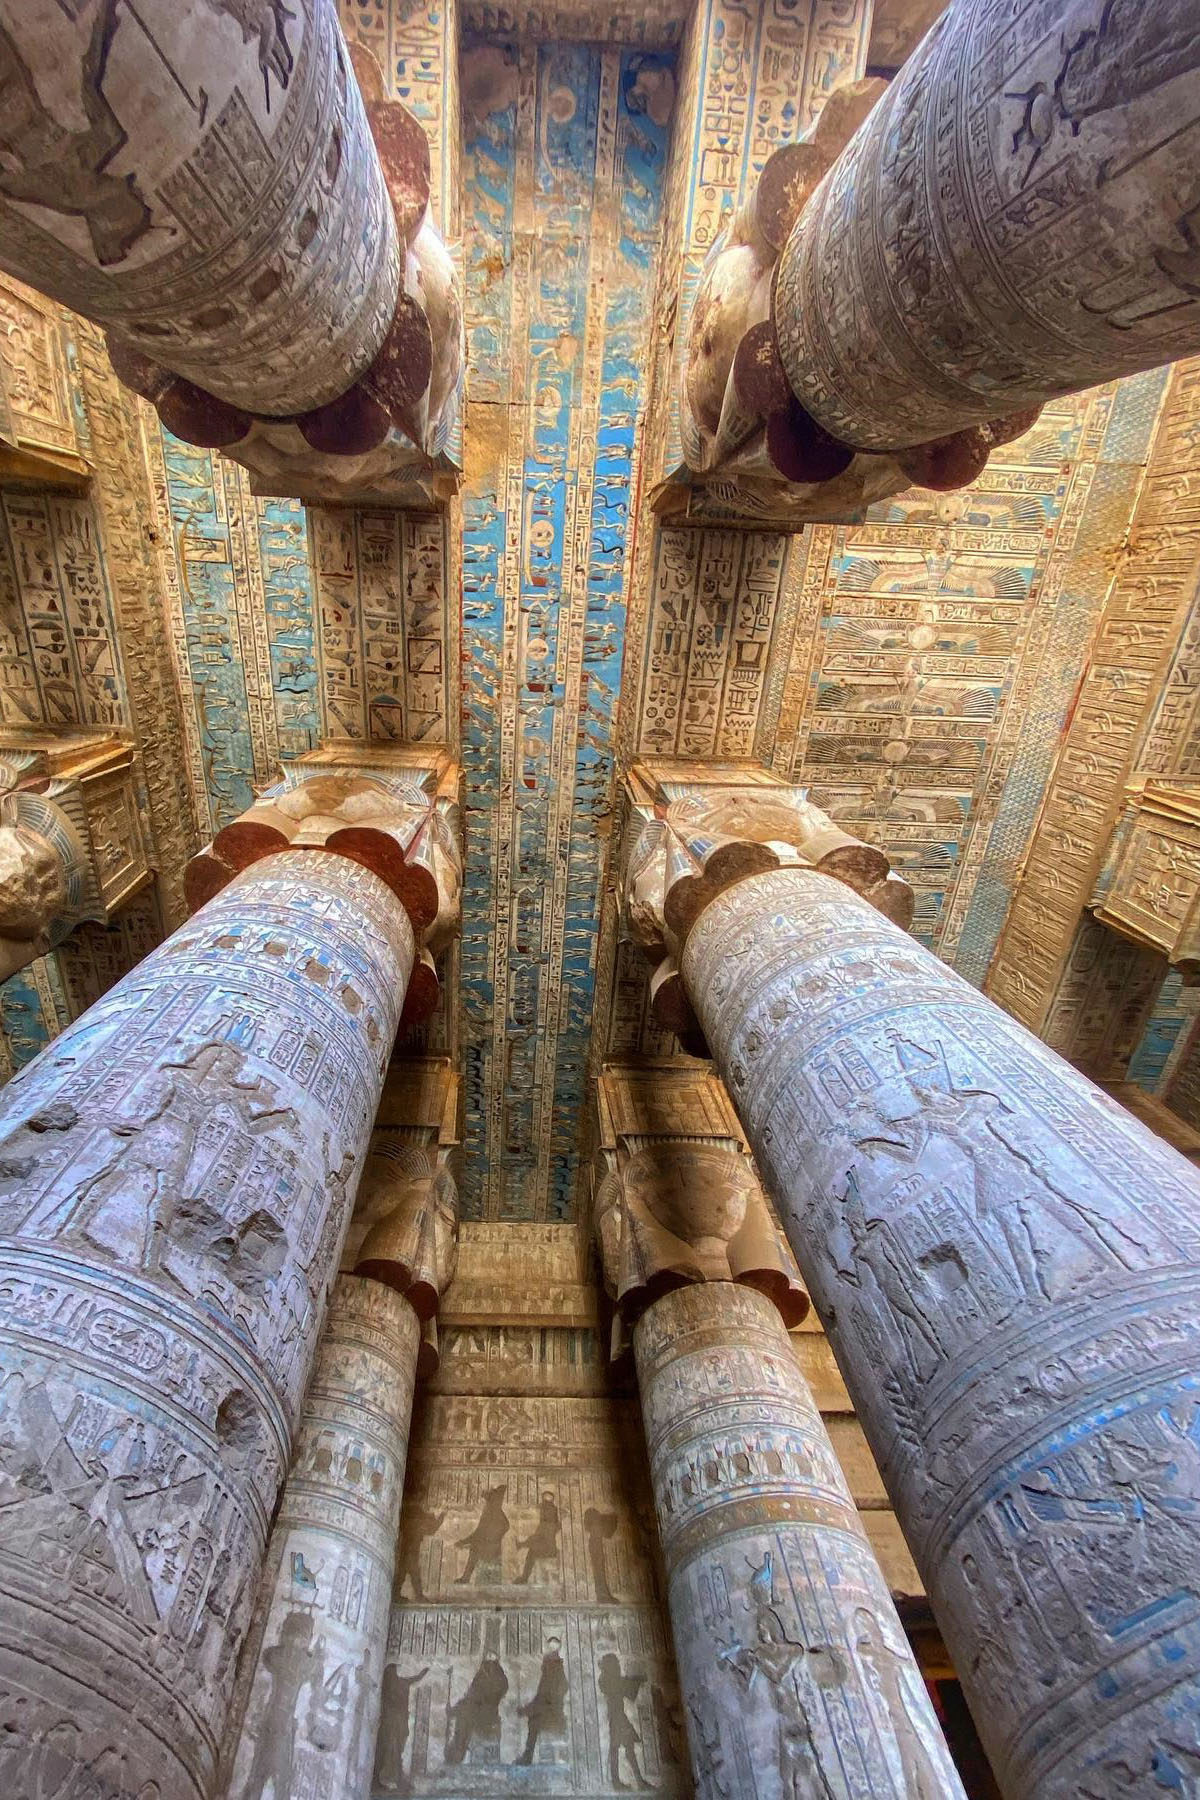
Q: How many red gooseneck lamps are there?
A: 0